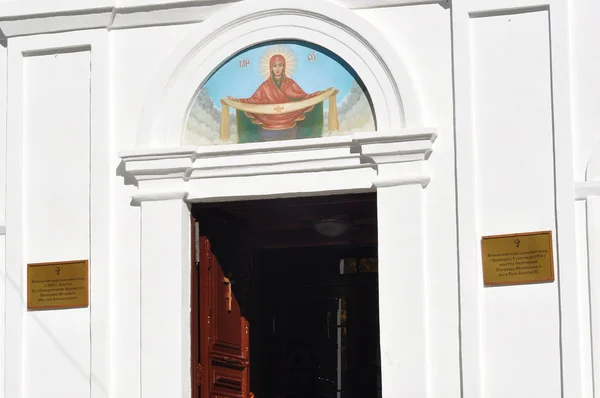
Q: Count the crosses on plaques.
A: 2